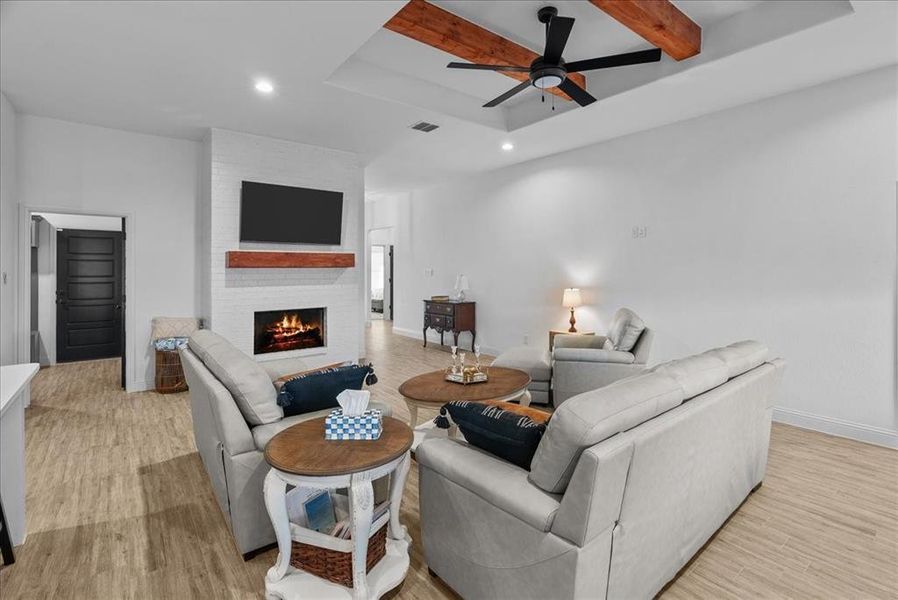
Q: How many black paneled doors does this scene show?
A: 1